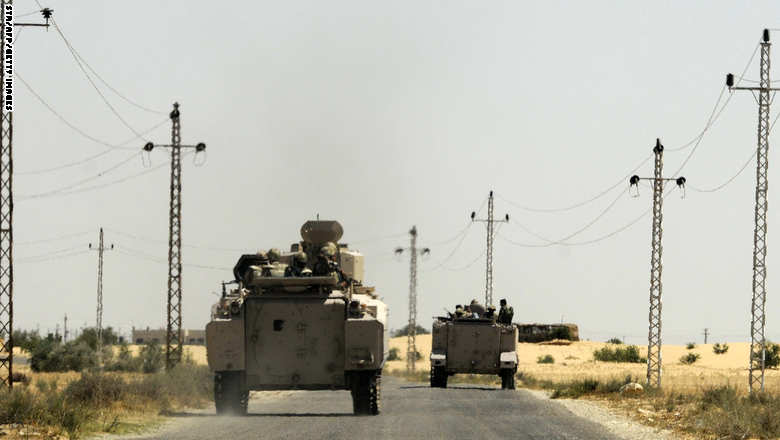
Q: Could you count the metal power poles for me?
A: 7